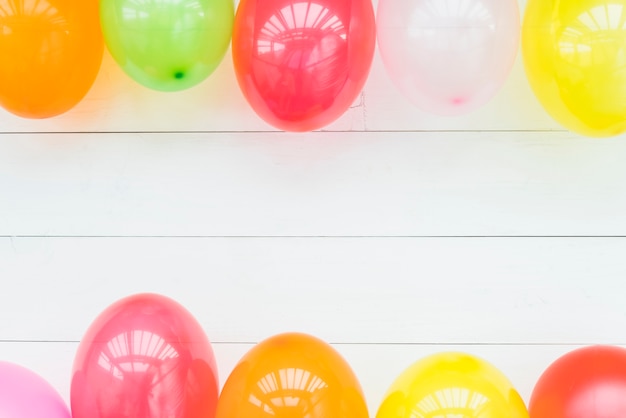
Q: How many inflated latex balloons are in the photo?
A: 10